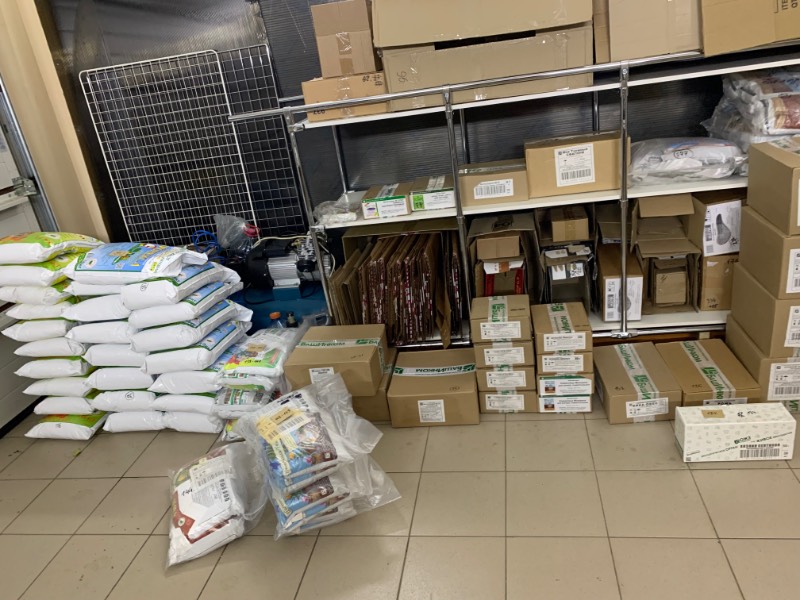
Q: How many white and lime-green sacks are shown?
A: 10